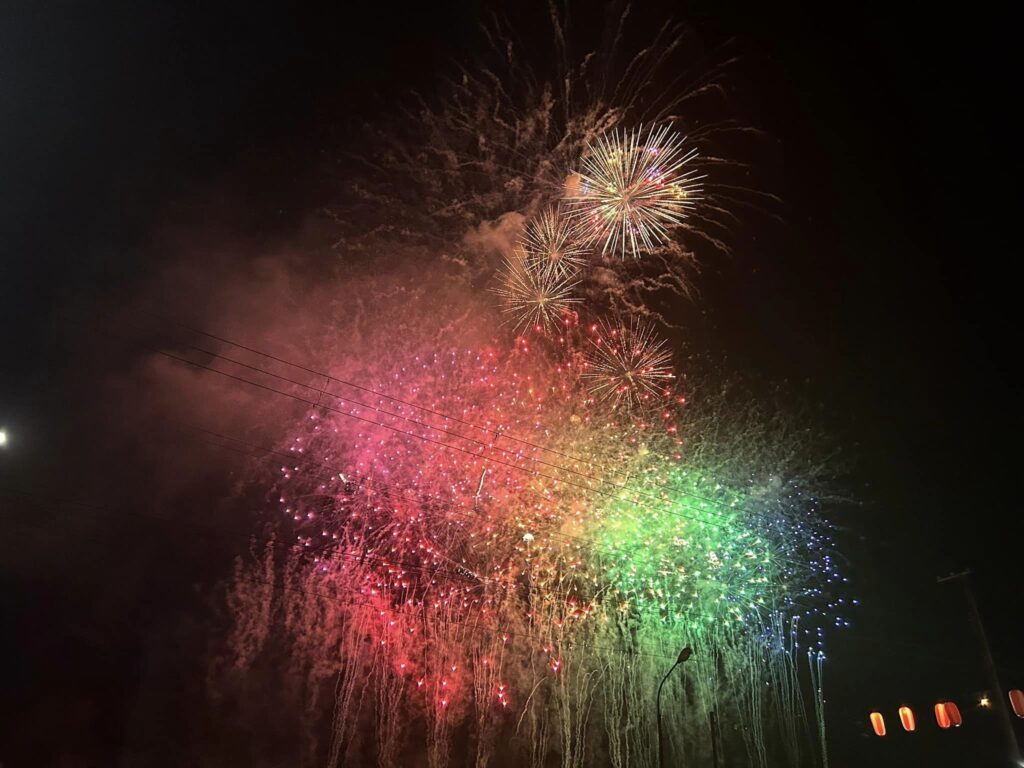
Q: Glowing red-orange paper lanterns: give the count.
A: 5